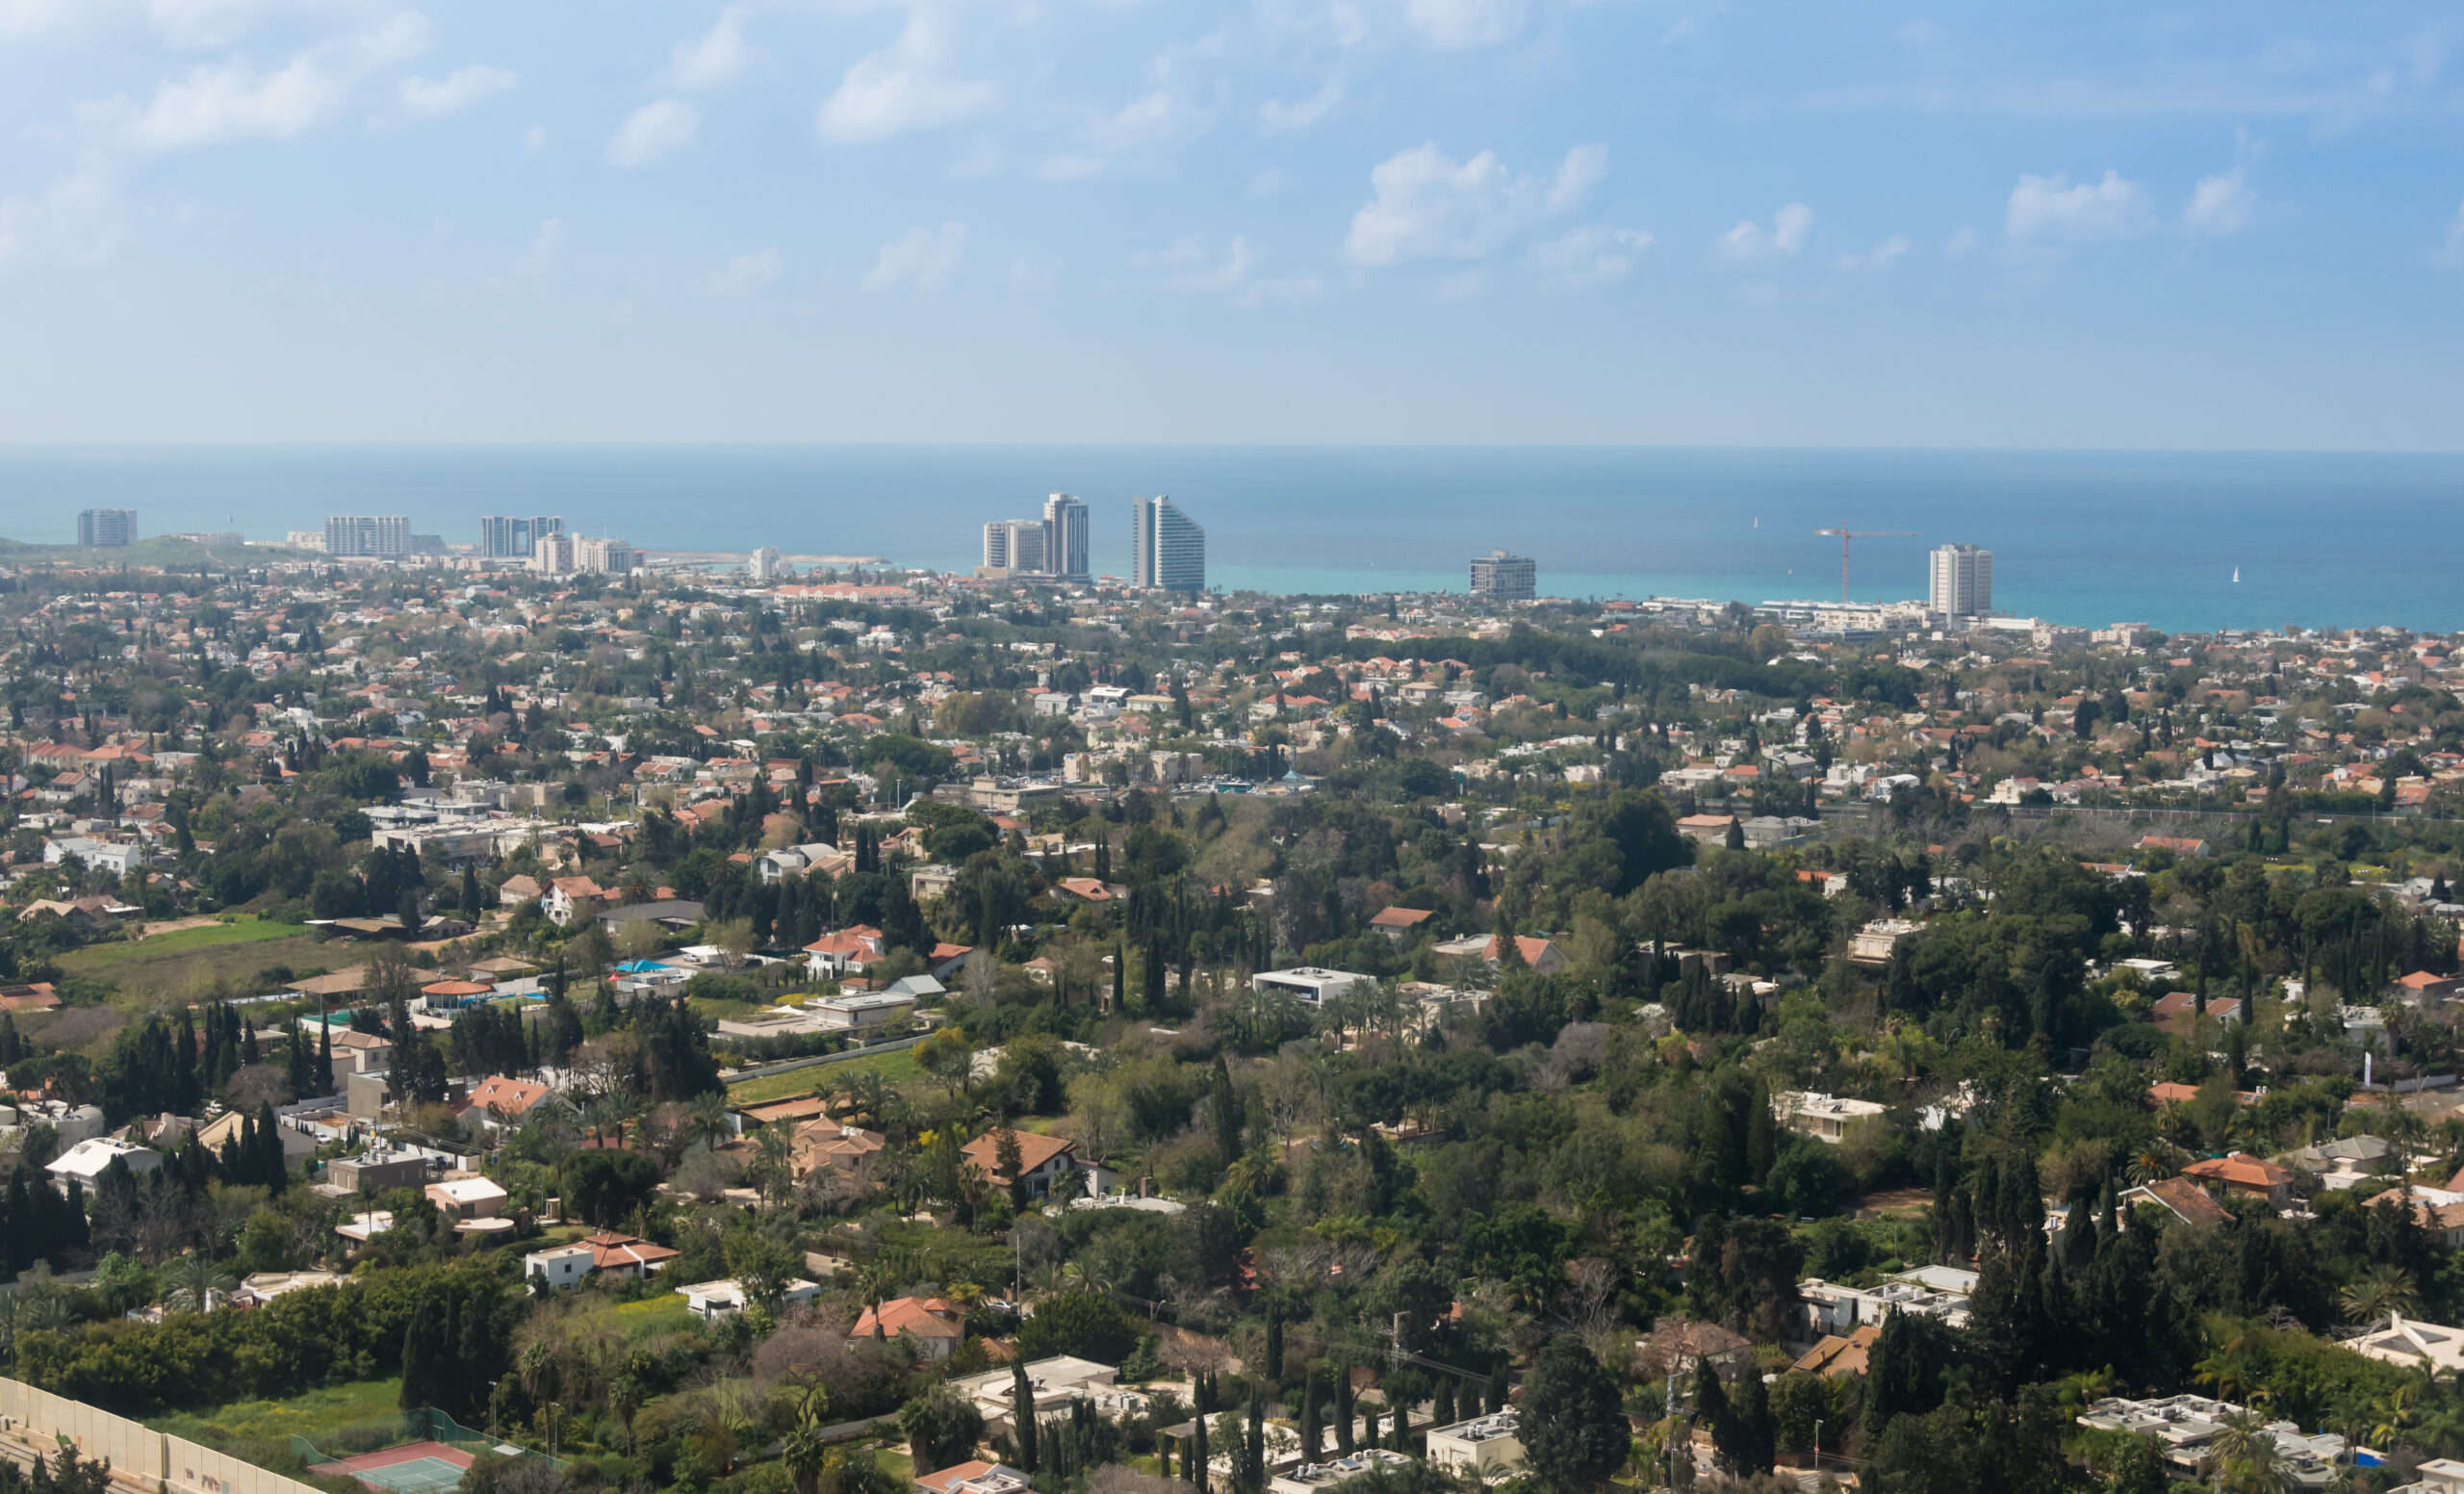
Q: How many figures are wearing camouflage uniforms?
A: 0